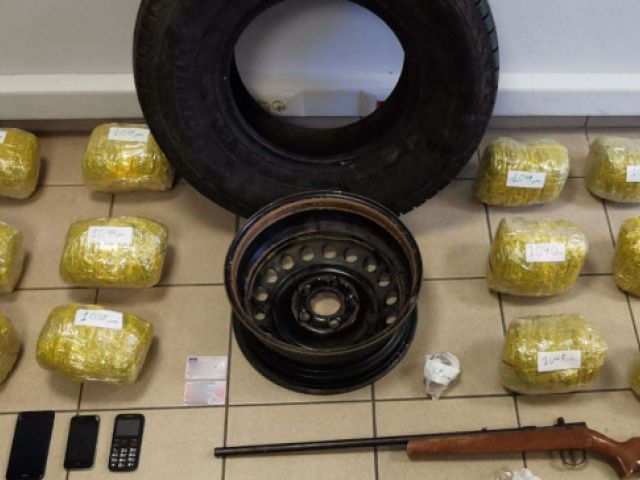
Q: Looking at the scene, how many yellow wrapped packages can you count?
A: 12